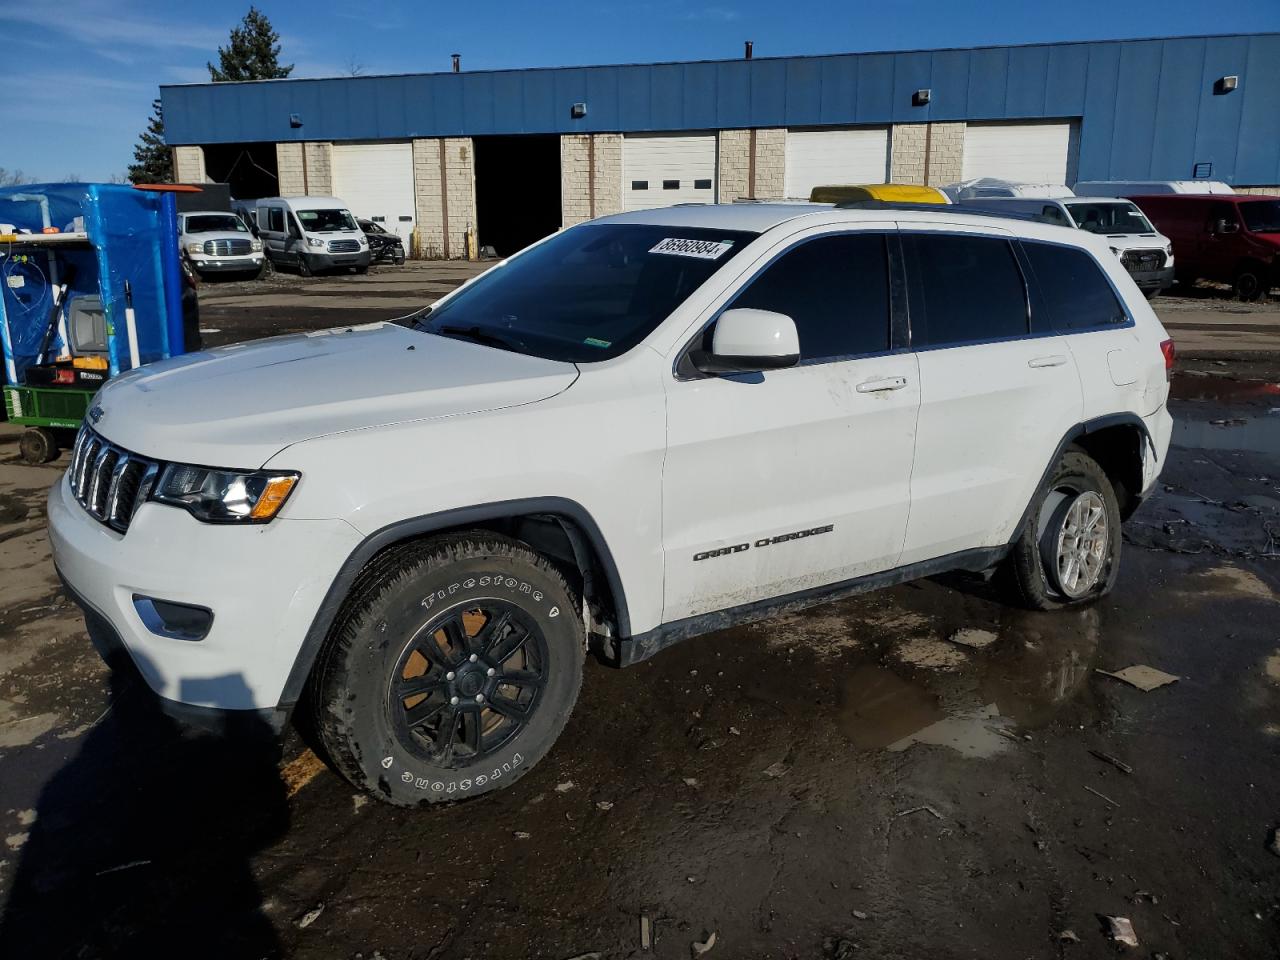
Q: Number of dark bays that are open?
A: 2